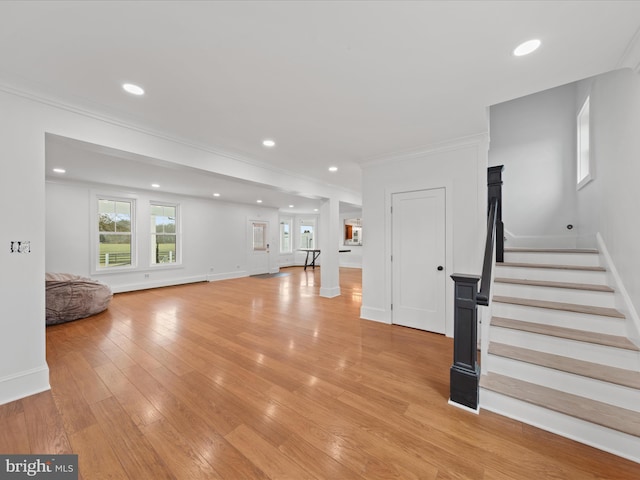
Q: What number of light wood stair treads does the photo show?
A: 7